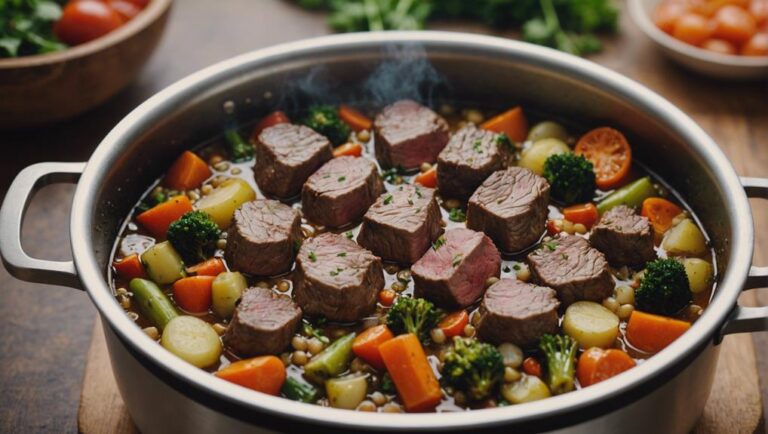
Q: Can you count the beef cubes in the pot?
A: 13